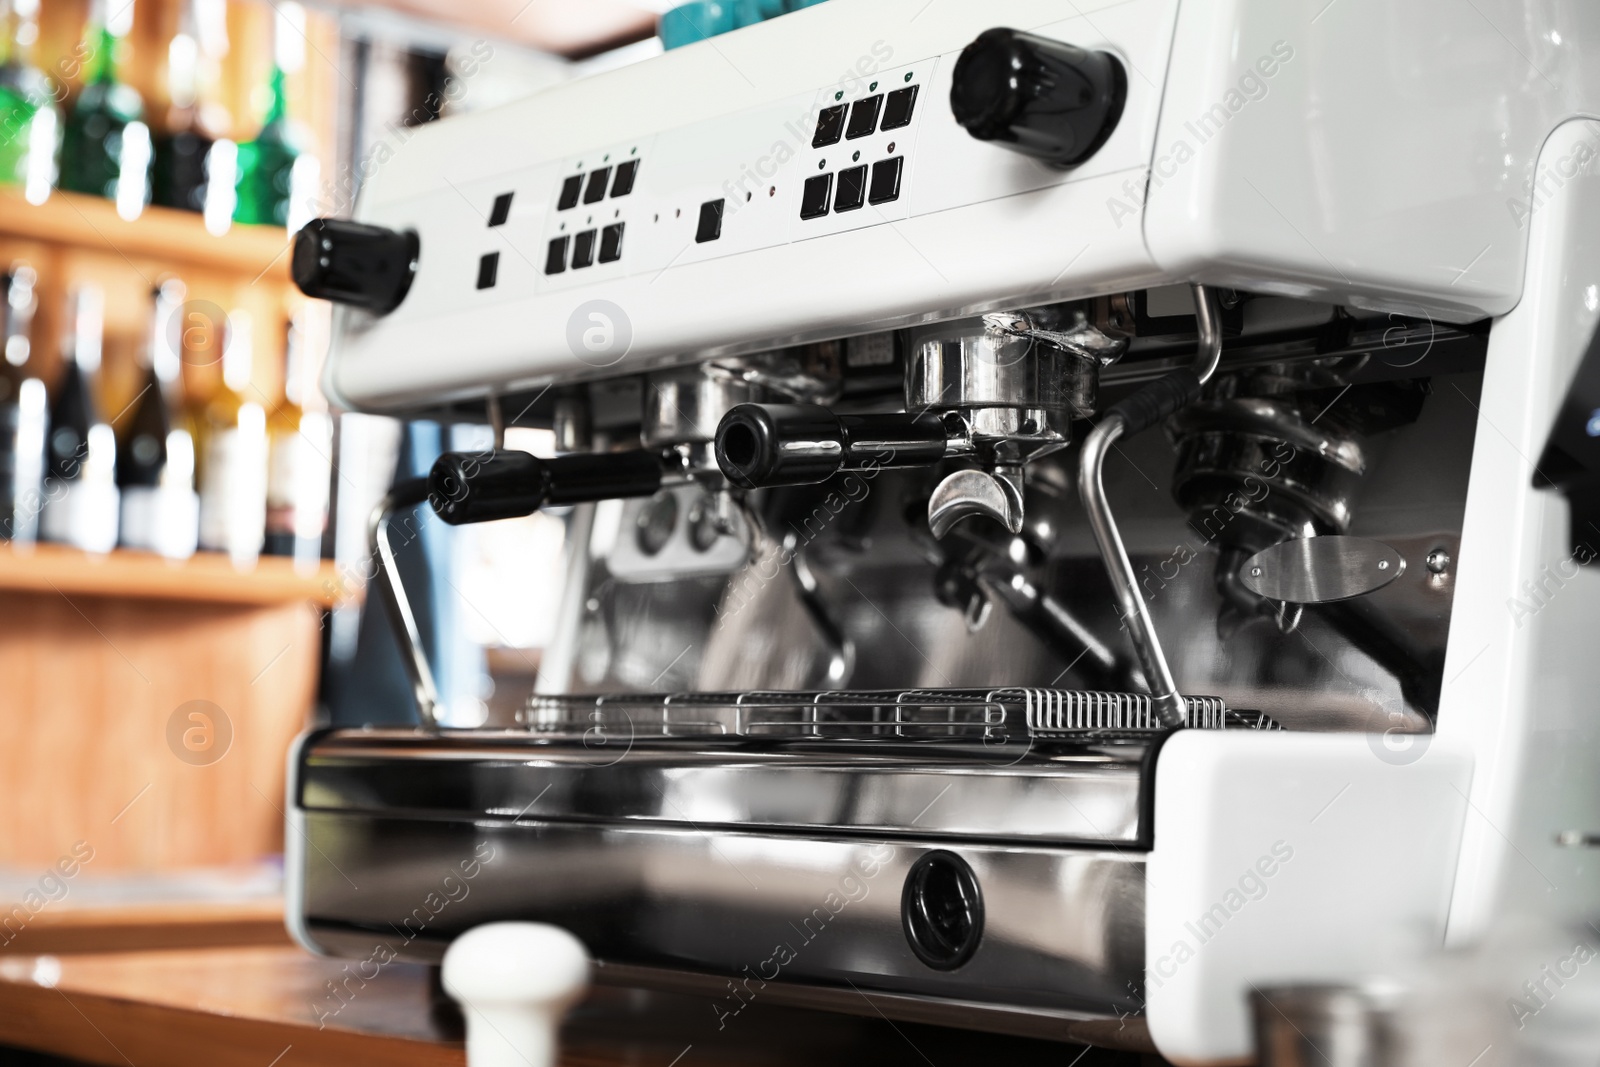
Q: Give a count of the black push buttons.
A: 15